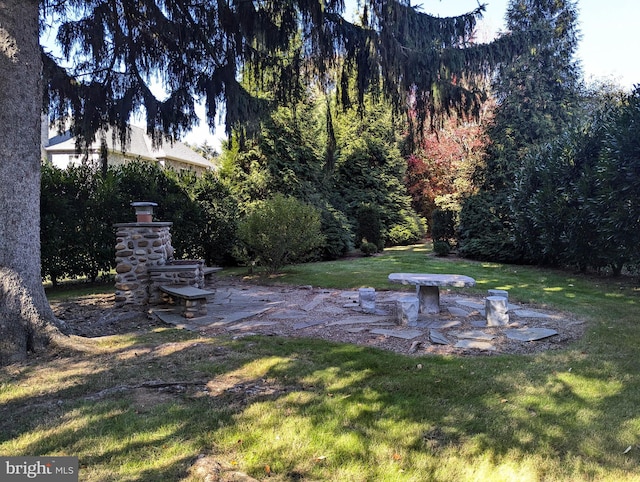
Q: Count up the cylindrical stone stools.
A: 4